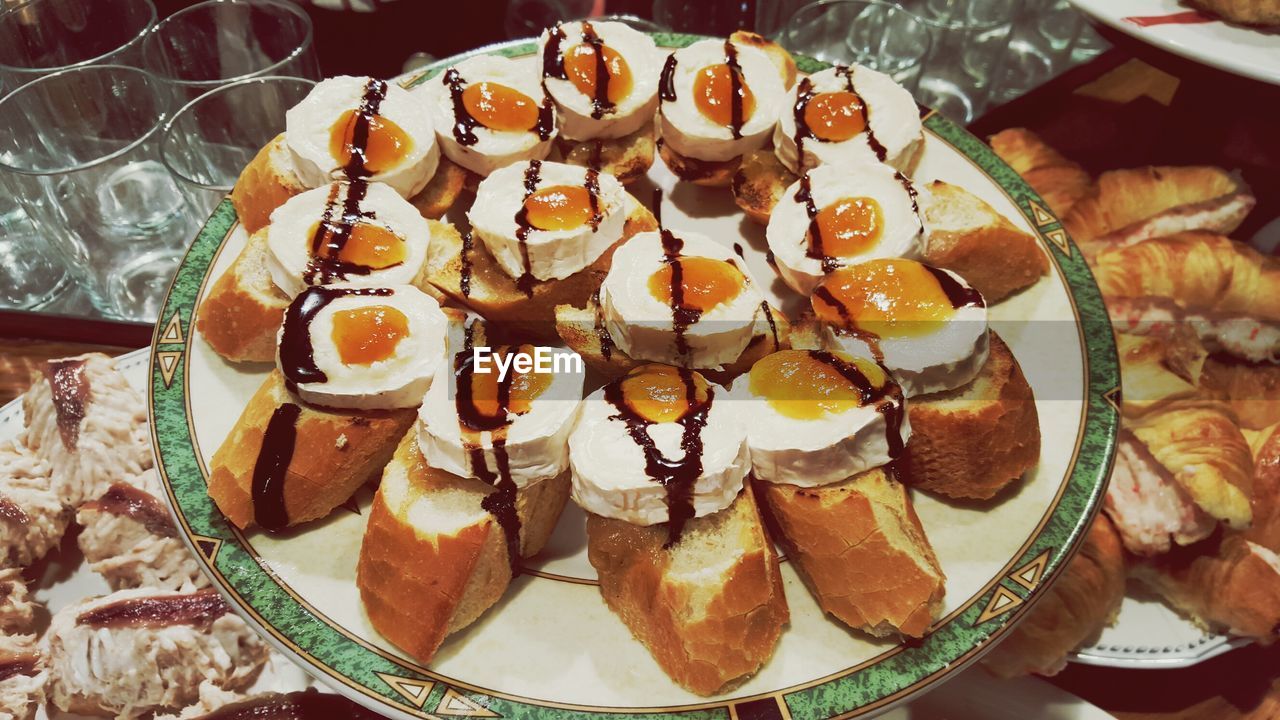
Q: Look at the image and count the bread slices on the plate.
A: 14